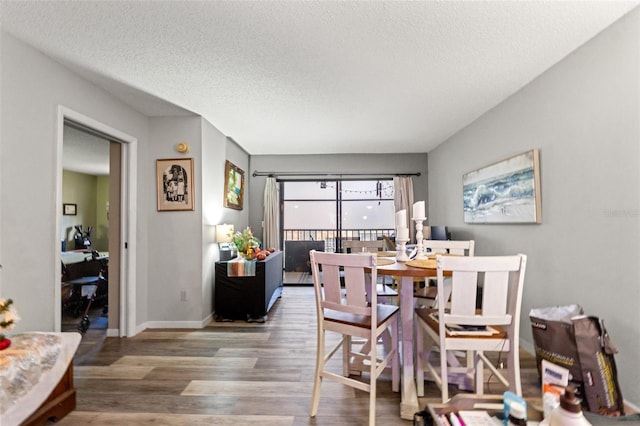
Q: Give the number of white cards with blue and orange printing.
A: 1